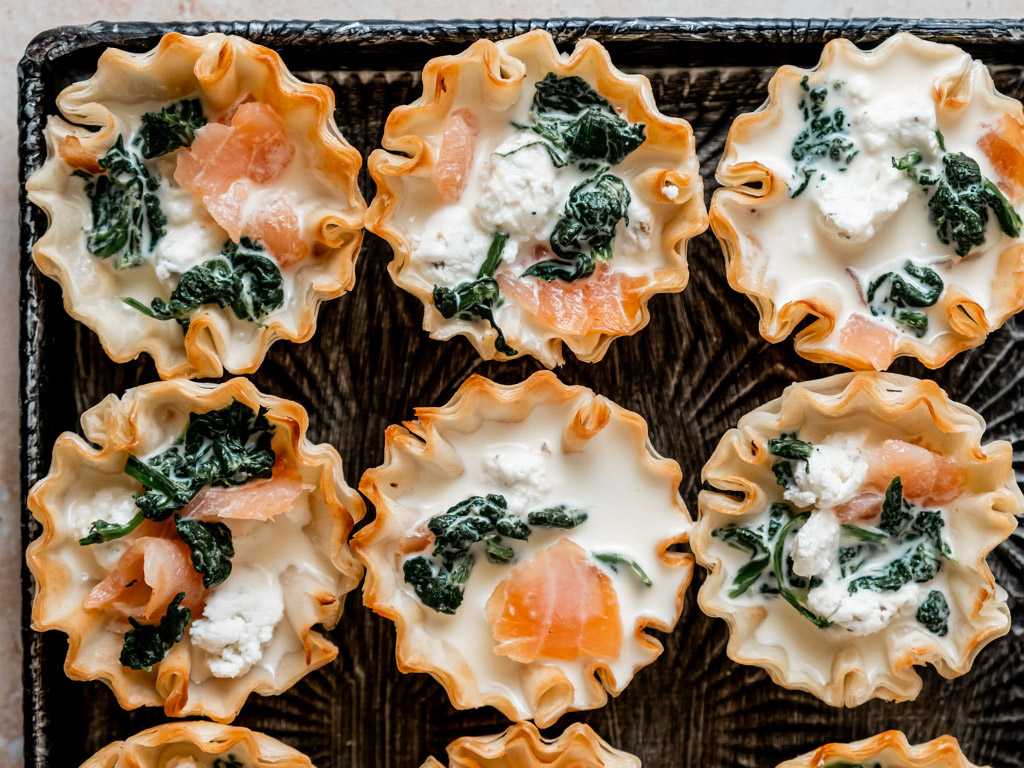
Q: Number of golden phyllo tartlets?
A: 9